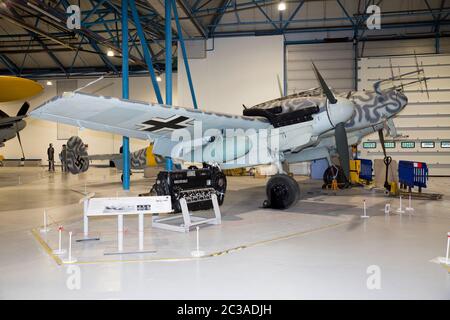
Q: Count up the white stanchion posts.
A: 8